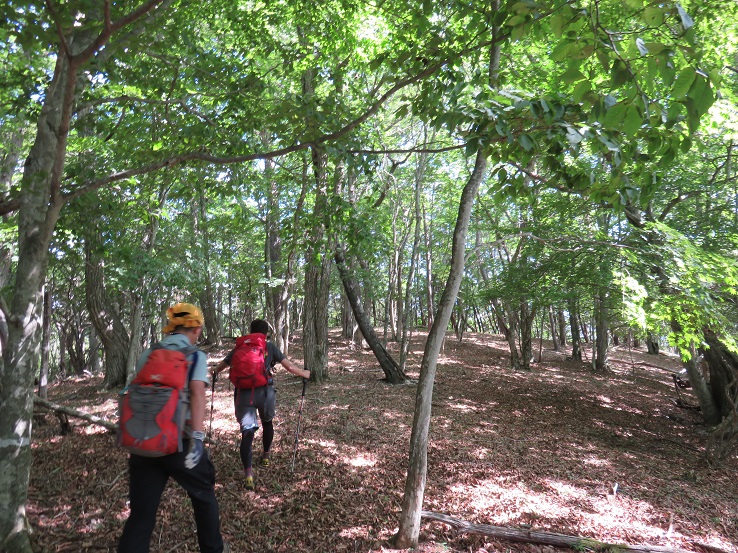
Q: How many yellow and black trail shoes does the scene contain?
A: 2